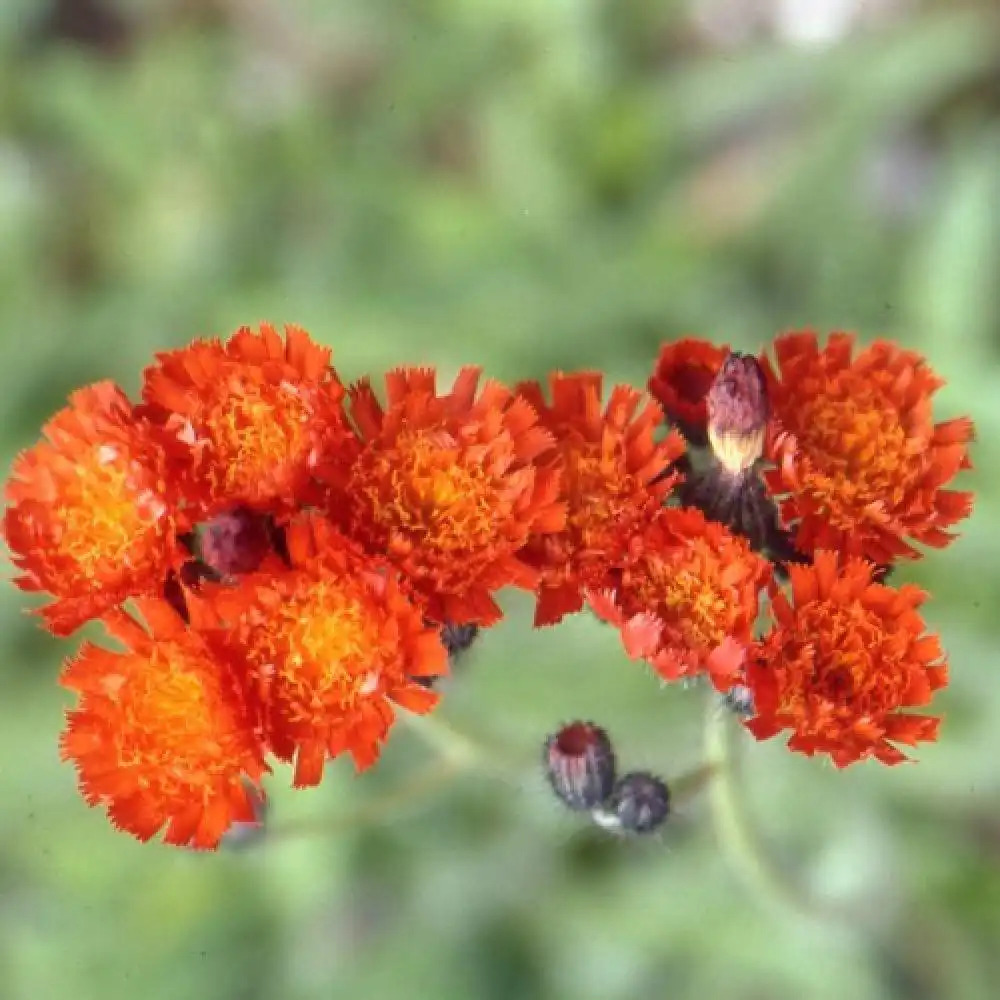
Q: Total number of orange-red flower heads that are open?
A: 9